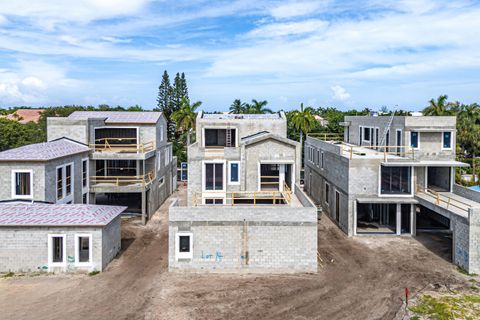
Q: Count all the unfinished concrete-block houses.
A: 3